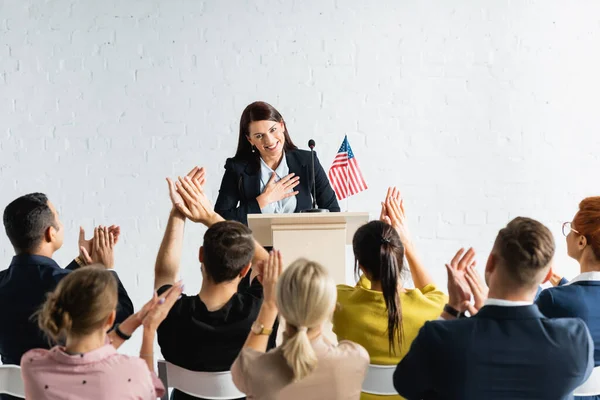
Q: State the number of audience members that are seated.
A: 7